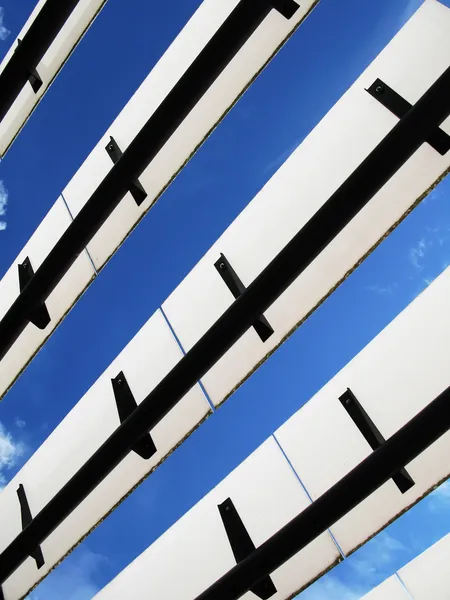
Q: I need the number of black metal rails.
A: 4